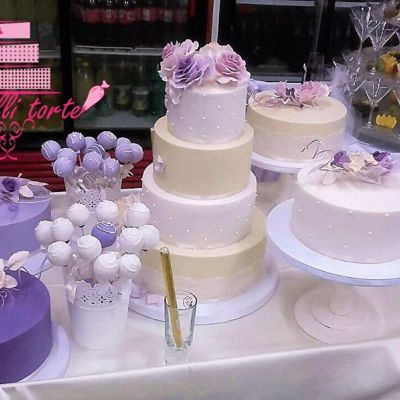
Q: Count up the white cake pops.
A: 11